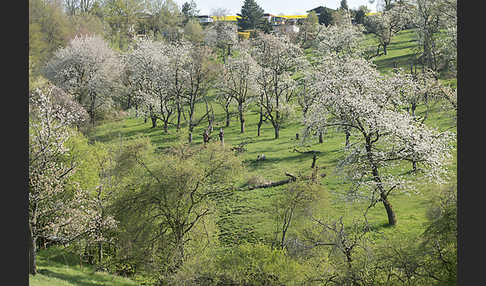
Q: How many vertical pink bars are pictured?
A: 0